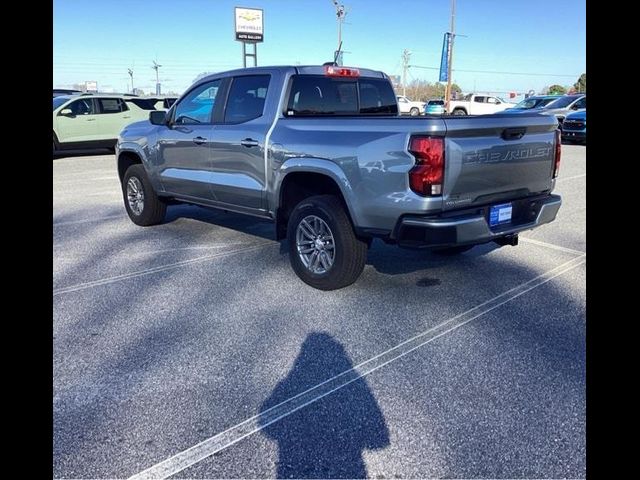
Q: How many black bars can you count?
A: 2